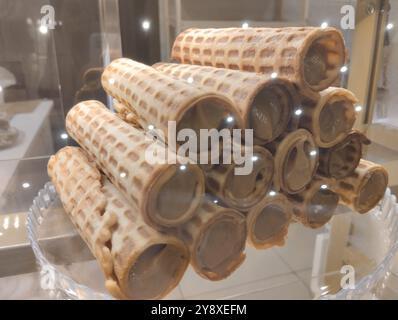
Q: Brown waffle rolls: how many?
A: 13